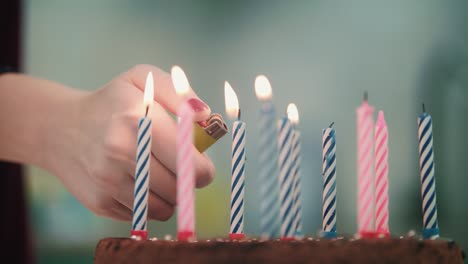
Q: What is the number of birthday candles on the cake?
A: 10